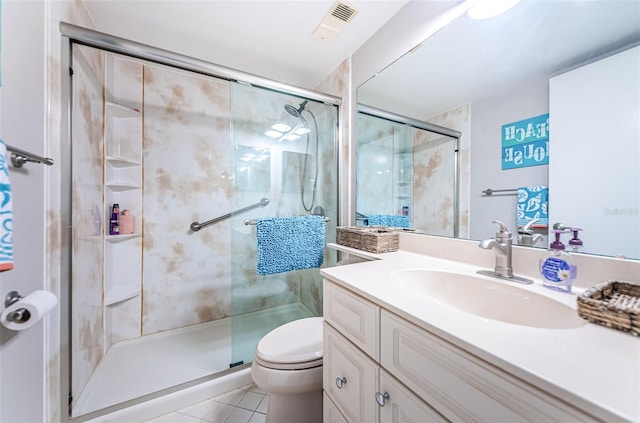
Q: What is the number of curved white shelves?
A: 5